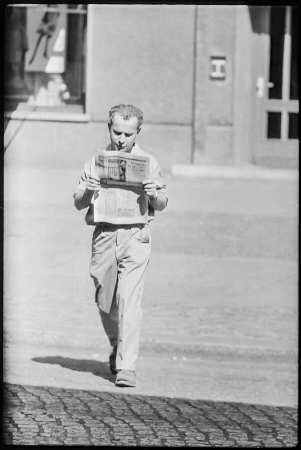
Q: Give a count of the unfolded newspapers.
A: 1